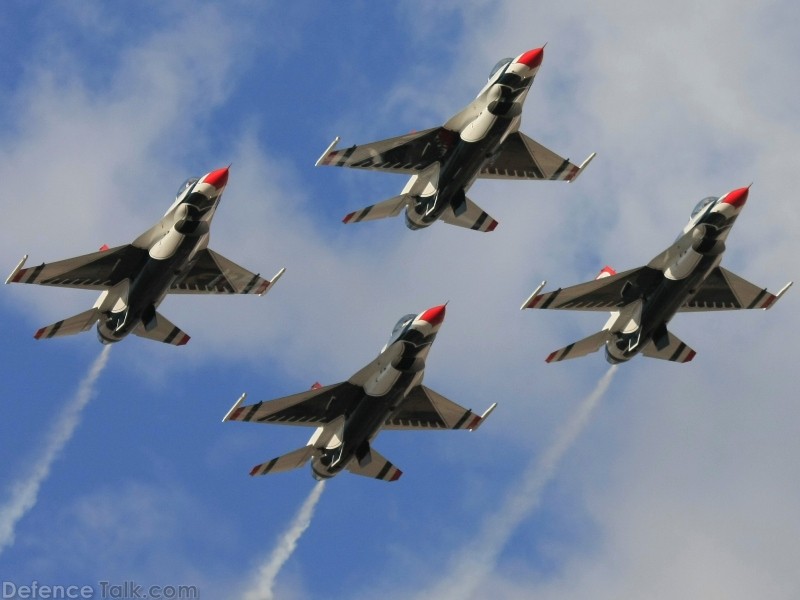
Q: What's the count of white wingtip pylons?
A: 8